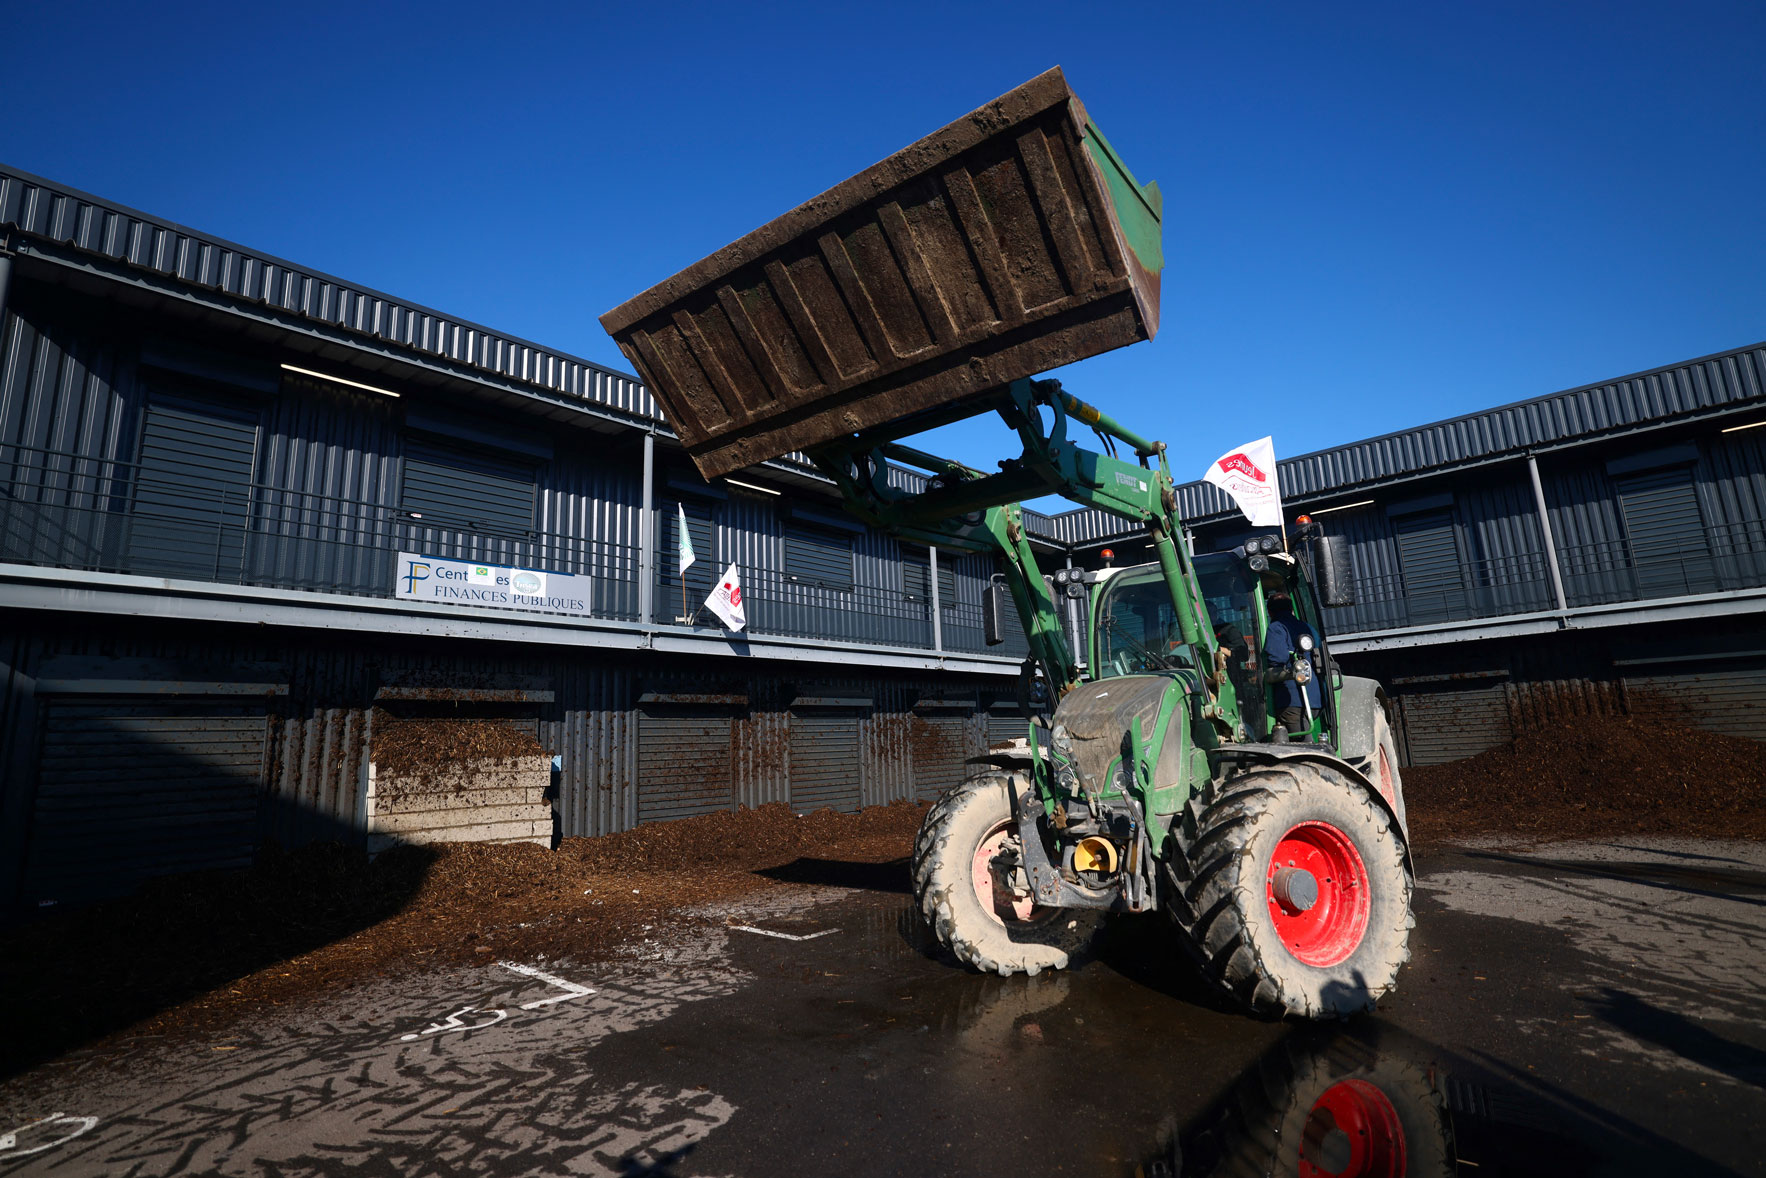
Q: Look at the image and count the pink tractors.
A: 0